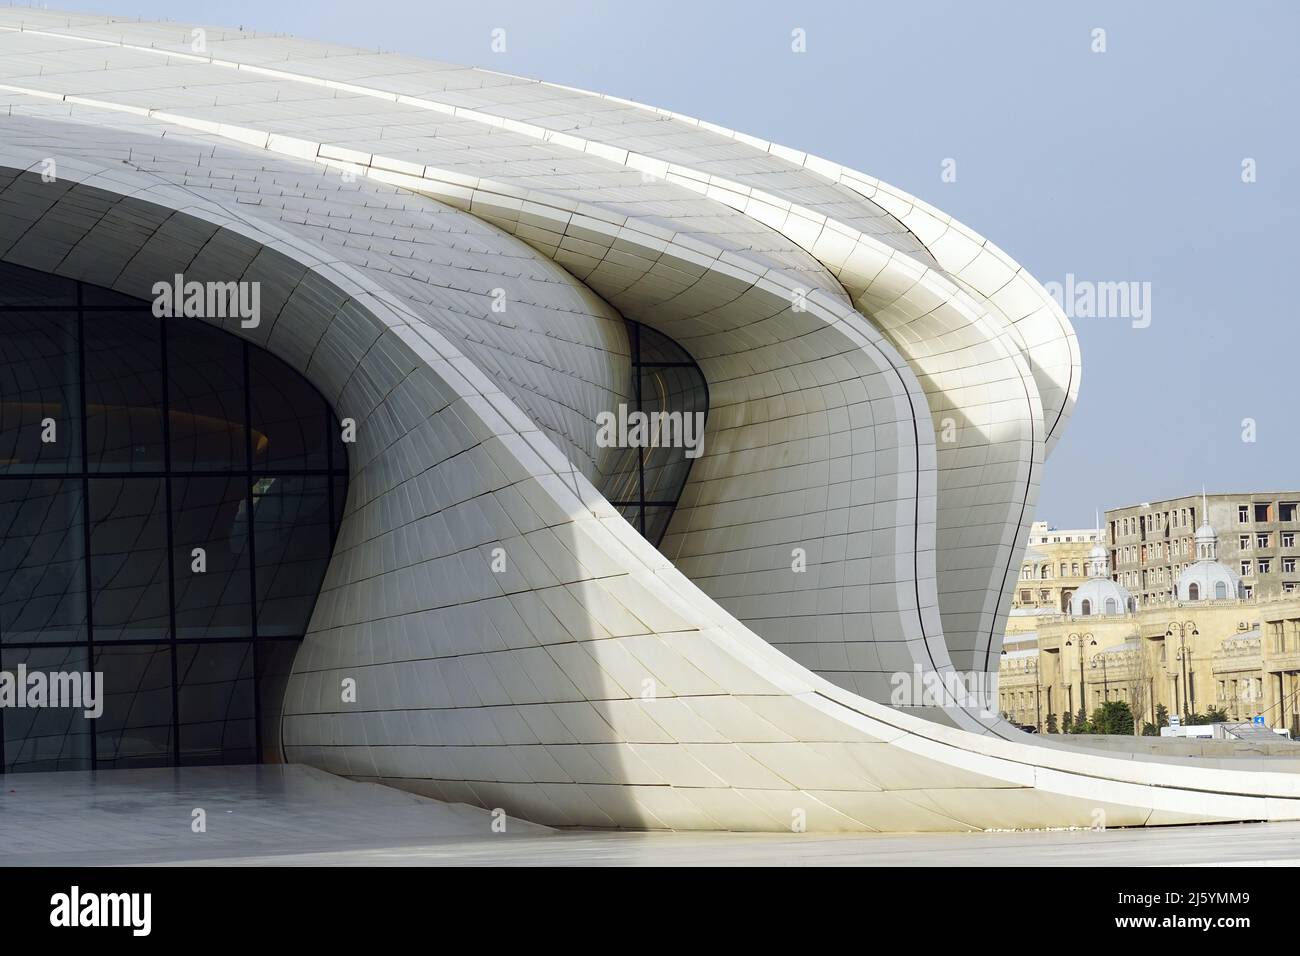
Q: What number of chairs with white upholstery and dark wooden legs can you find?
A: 0